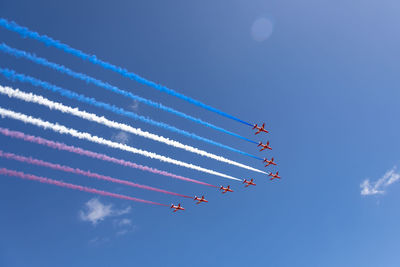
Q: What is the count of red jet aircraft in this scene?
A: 8